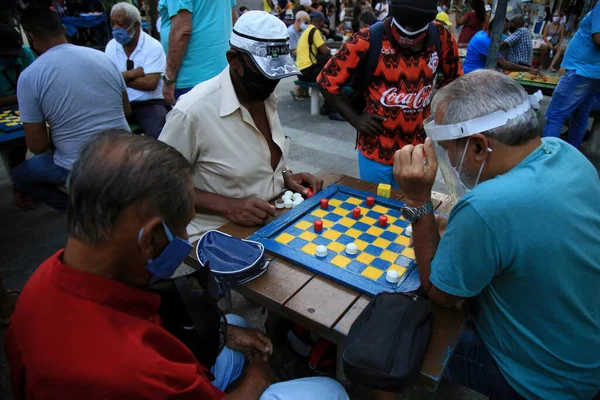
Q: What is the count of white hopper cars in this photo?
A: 0